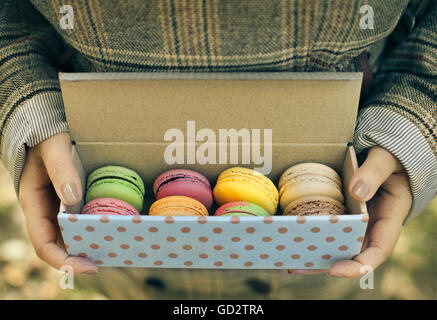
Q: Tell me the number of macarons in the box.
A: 8